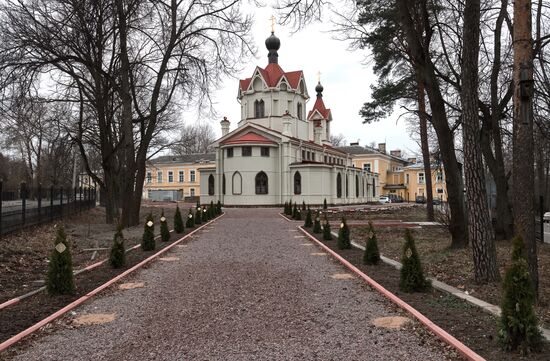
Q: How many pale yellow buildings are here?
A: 2